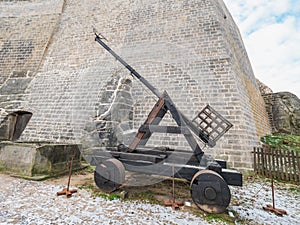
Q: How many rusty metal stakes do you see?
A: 3